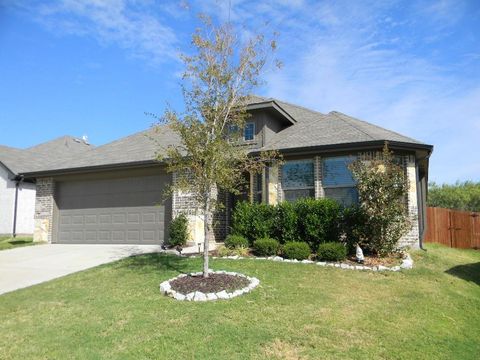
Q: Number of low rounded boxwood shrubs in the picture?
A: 4